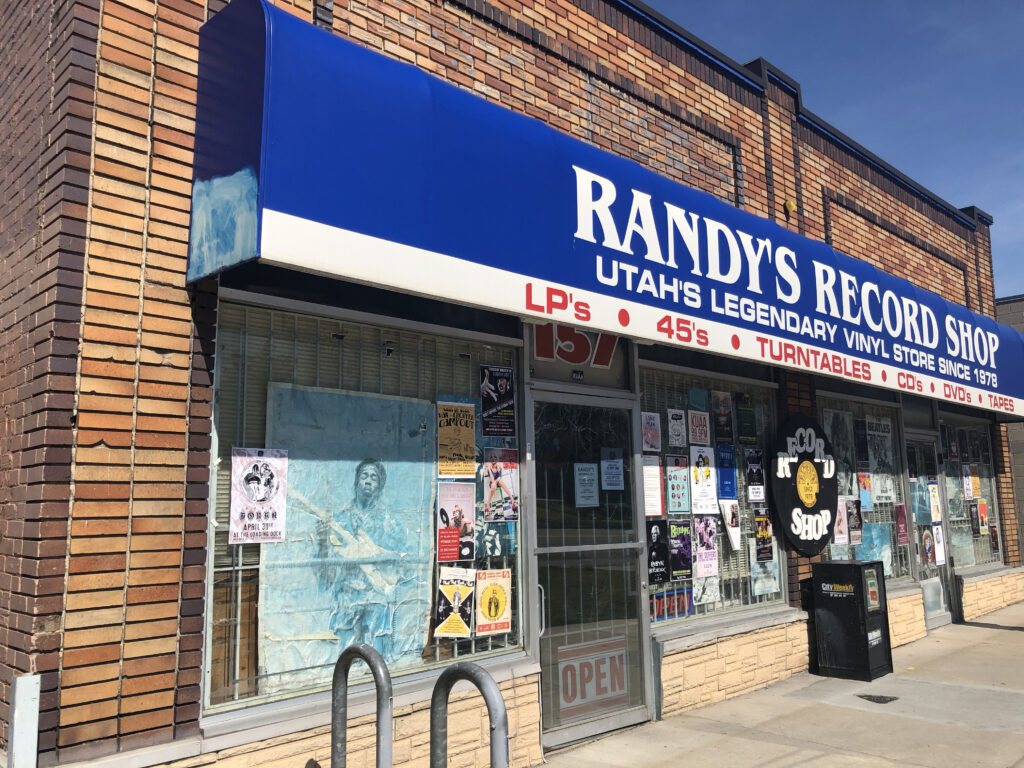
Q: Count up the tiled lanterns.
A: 0